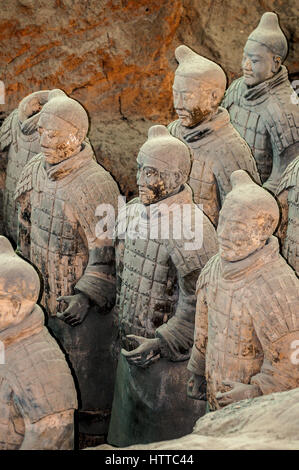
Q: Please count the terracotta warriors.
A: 8